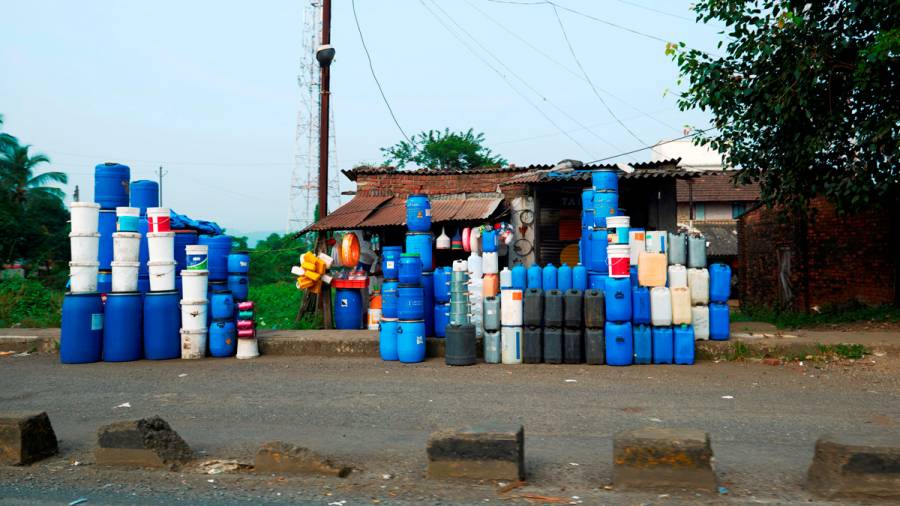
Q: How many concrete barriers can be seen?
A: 6